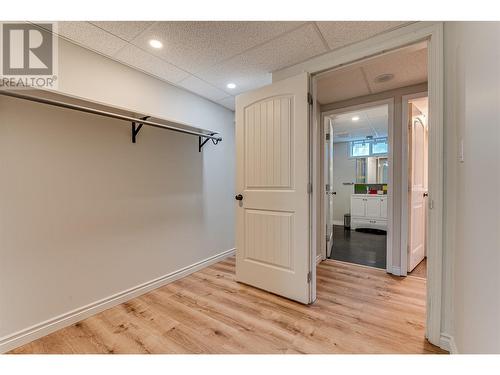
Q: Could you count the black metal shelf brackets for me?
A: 2